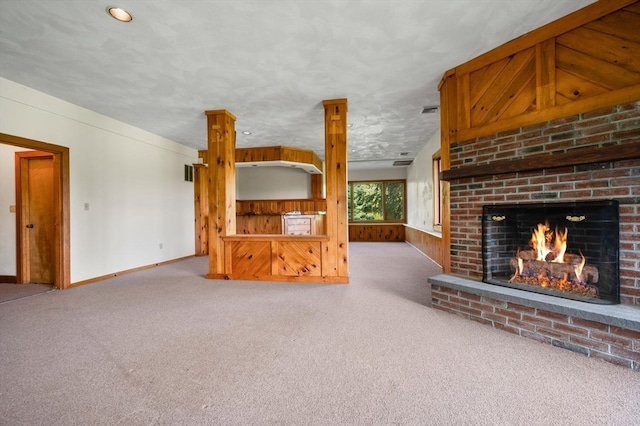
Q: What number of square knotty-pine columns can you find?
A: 2